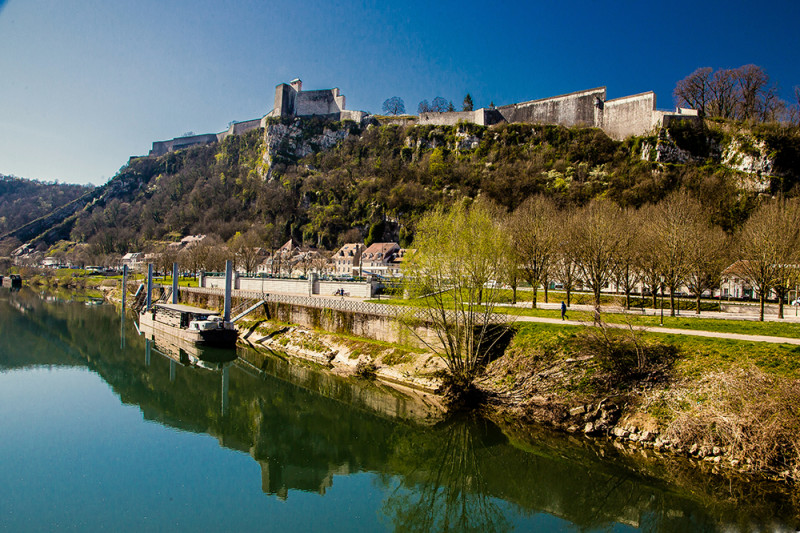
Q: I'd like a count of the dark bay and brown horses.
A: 0